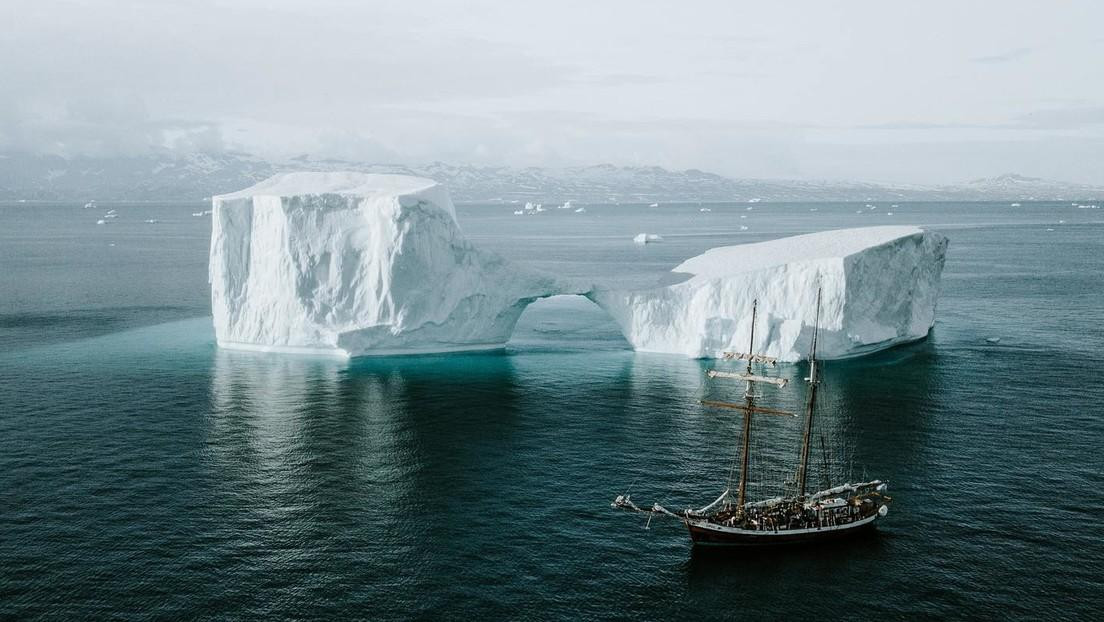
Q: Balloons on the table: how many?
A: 0